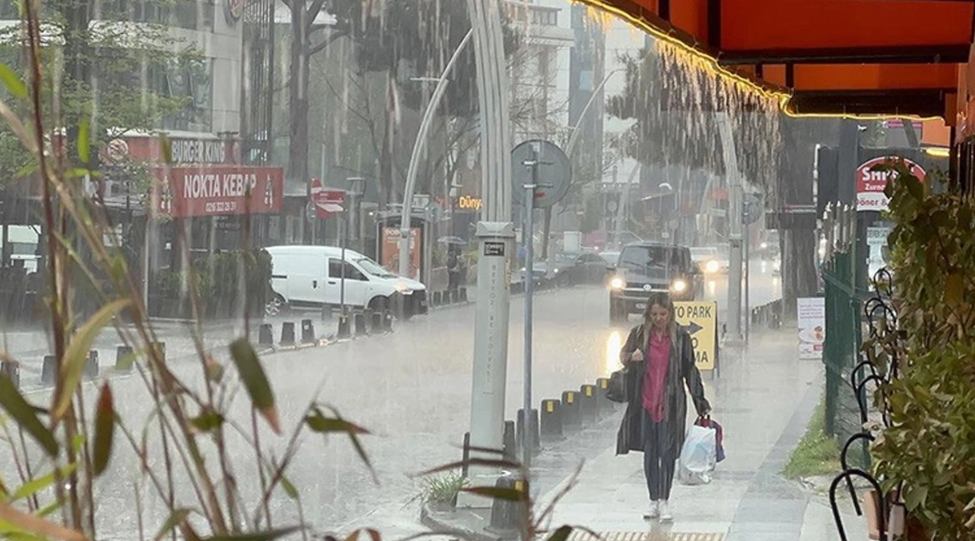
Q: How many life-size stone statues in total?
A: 0